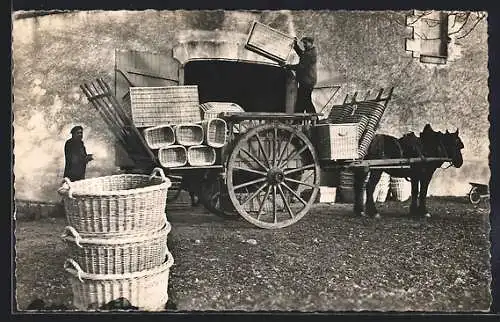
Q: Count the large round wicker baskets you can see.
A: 3